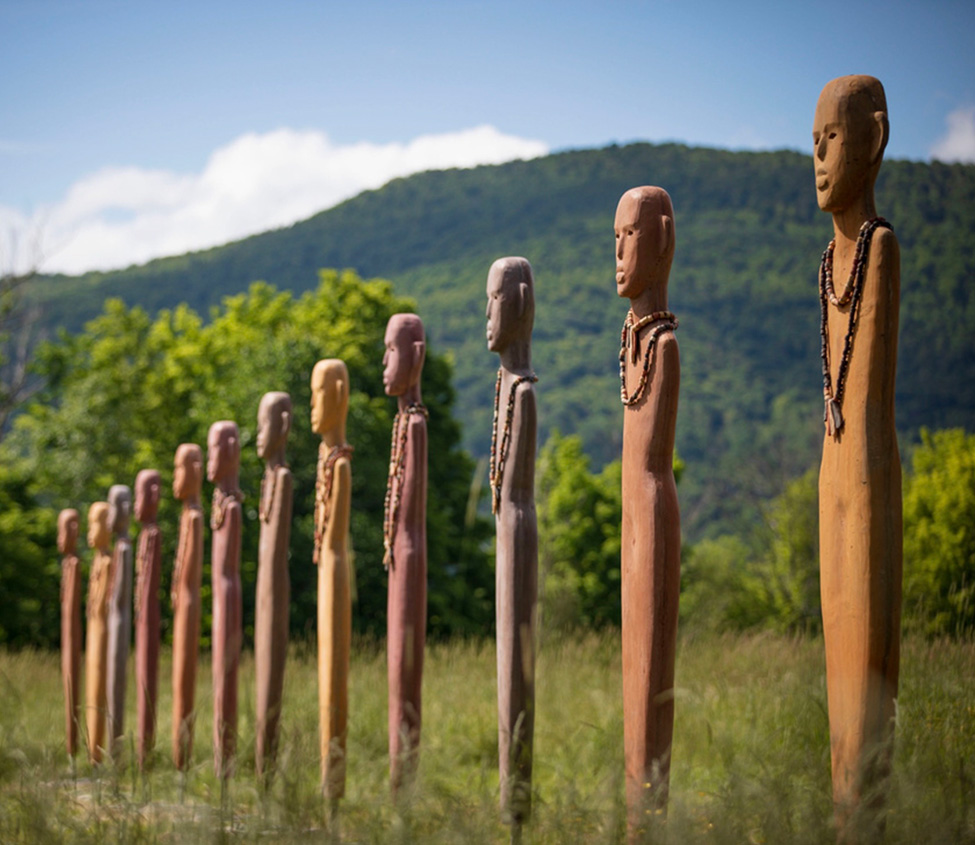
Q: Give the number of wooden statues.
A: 12